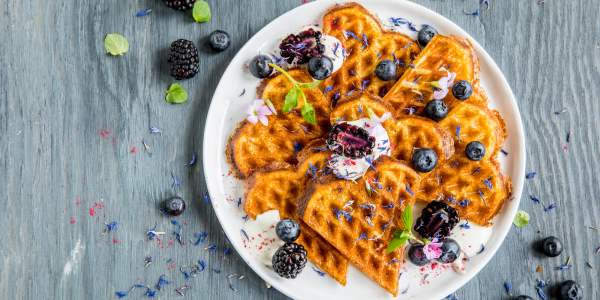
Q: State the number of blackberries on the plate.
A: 4